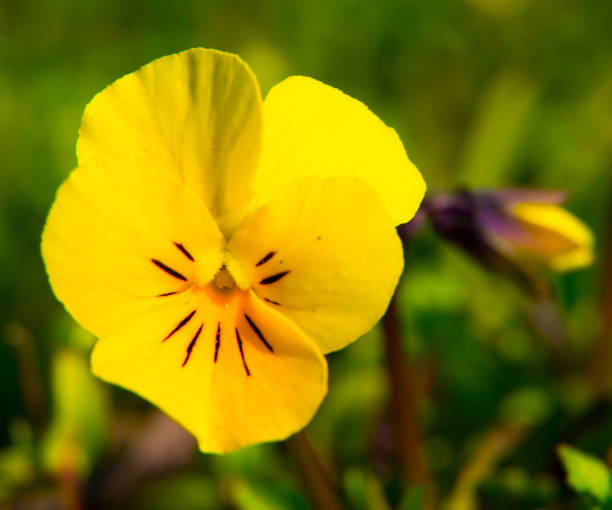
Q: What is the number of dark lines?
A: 11